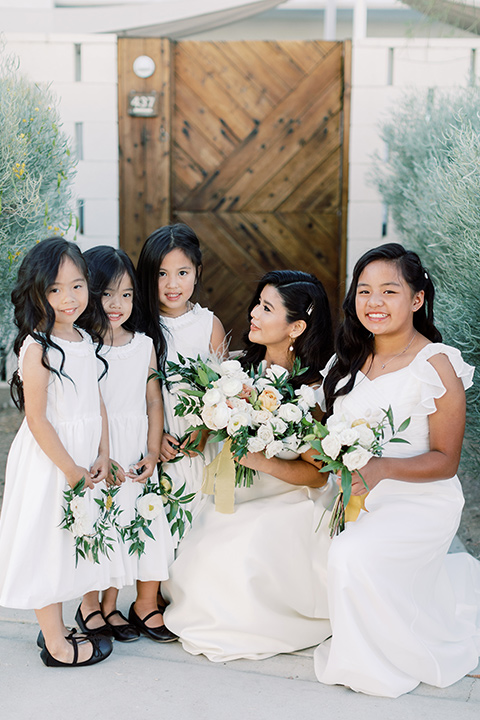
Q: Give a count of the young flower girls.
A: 3